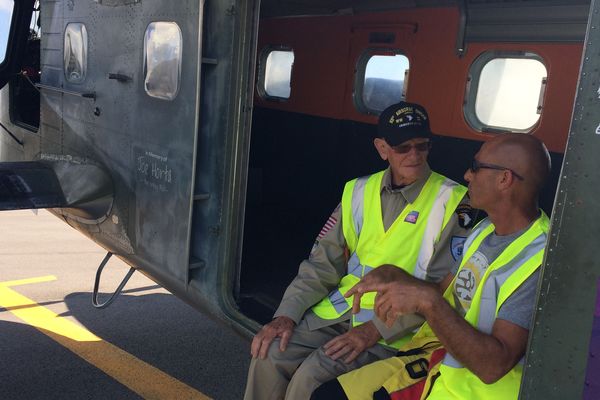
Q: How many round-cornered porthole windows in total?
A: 5